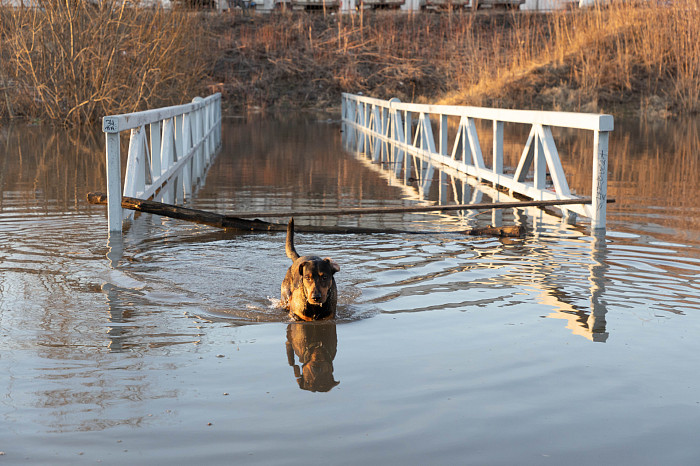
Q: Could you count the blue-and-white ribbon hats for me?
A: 0